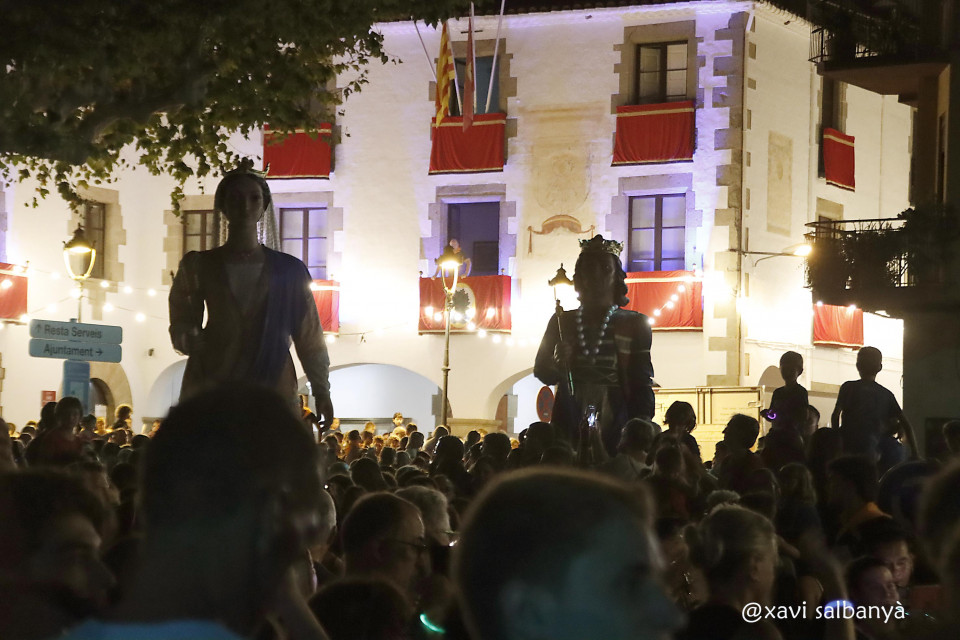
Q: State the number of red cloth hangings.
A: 9